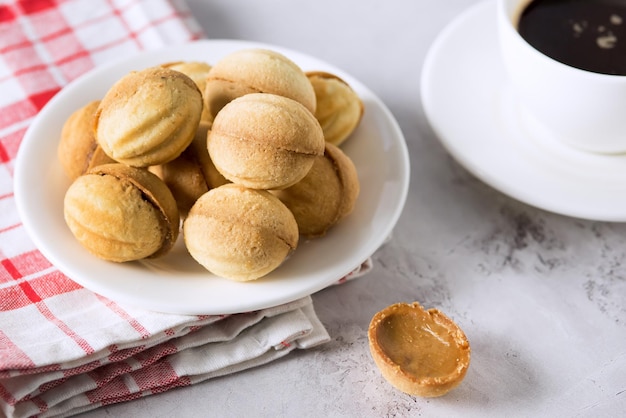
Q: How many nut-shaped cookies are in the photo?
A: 11